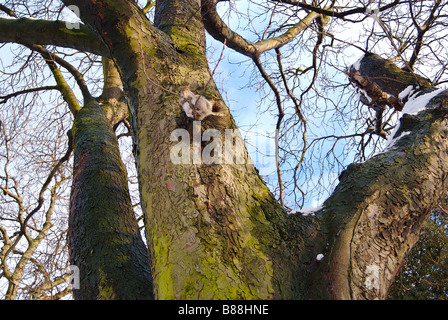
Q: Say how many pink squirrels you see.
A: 0